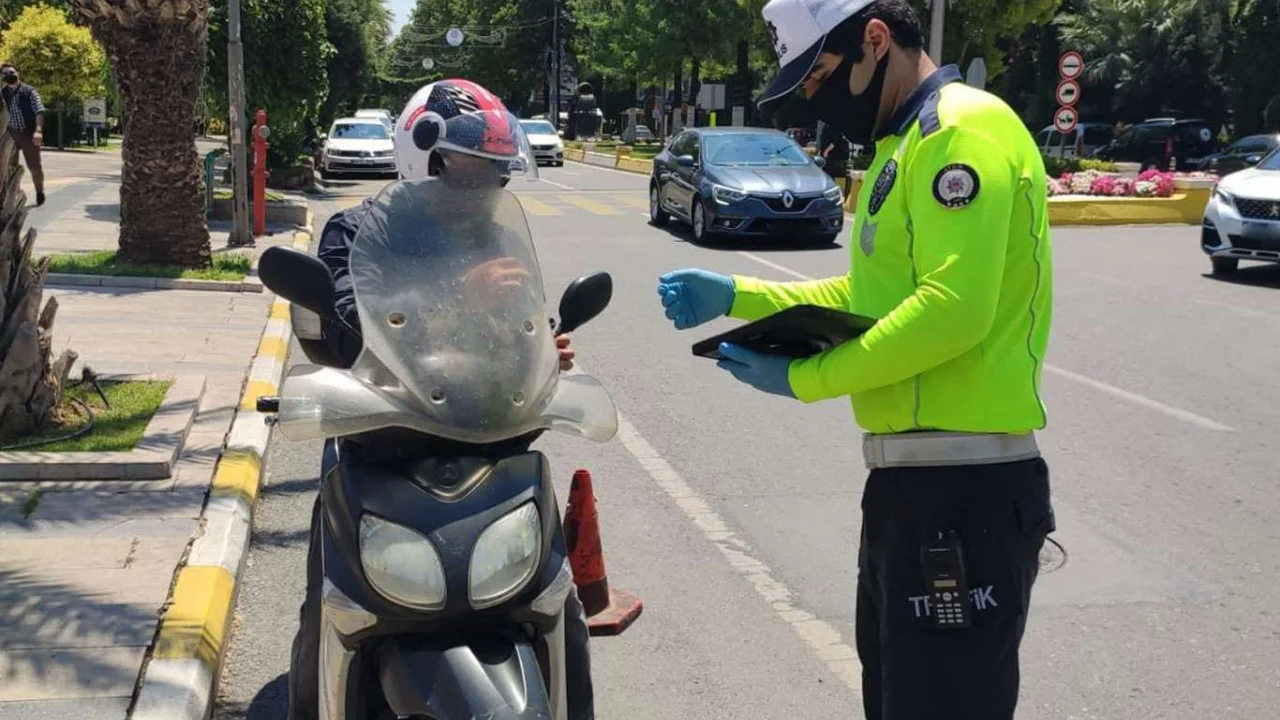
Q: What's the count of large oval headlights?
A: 2